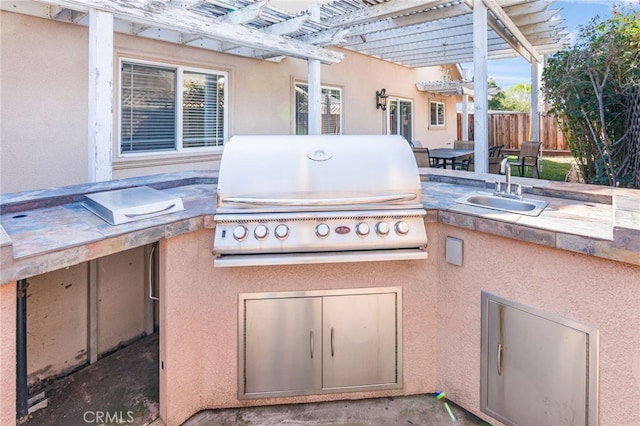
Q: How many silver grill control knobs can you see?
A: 7